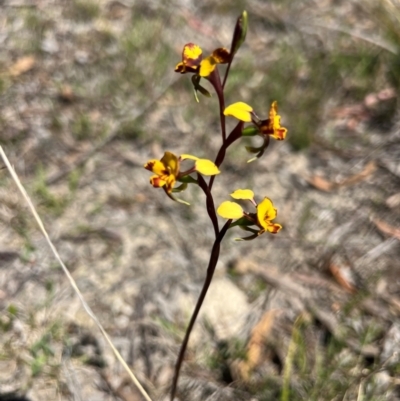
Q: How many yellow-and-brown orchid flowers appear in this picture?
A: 4